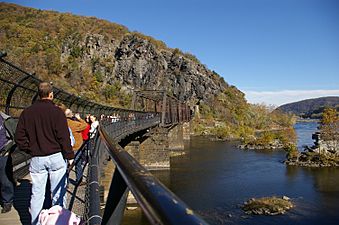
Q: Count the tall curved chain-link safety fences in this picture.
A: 1